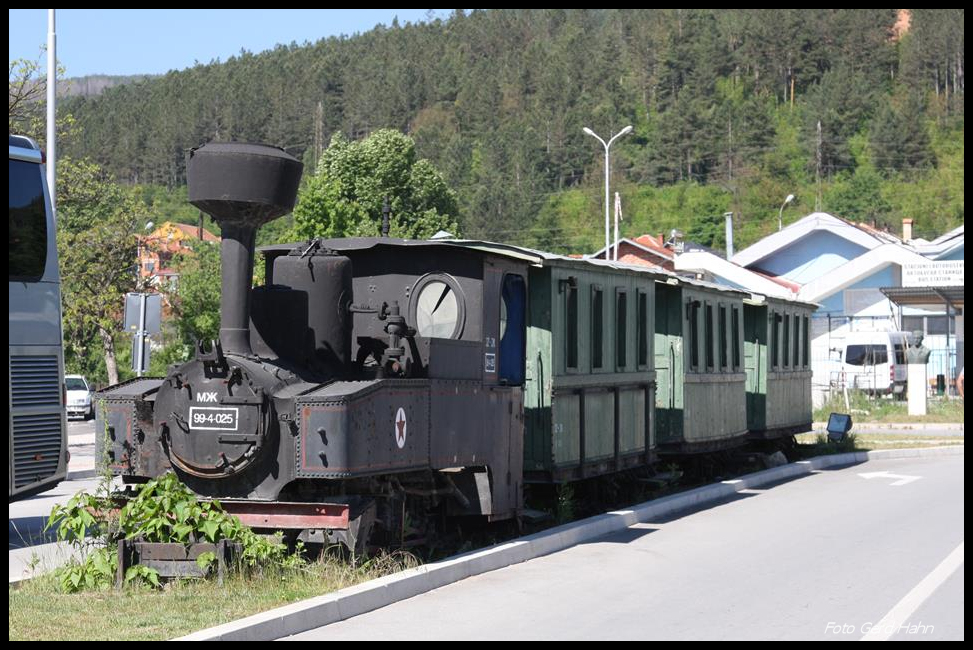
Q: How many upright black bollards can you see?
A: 0